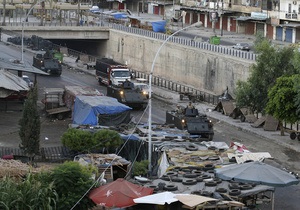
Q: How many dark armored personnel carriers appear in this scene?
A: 3